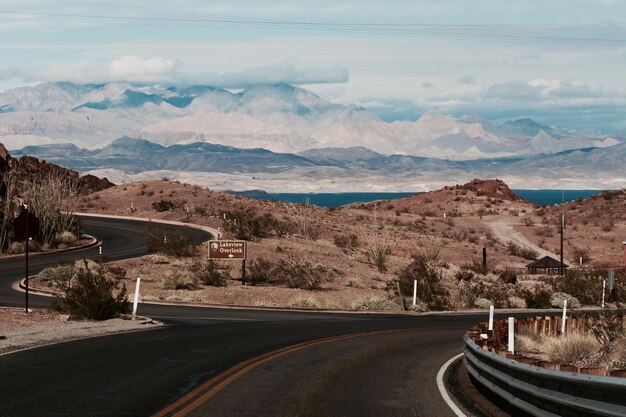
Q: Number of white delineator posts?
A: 6